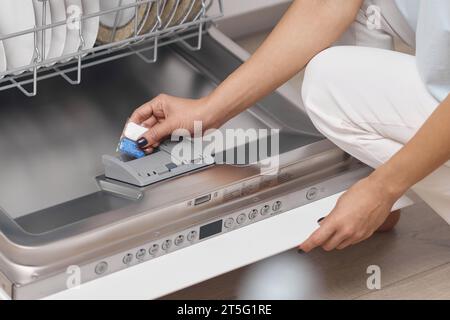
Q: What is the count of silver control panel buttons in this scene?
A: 13